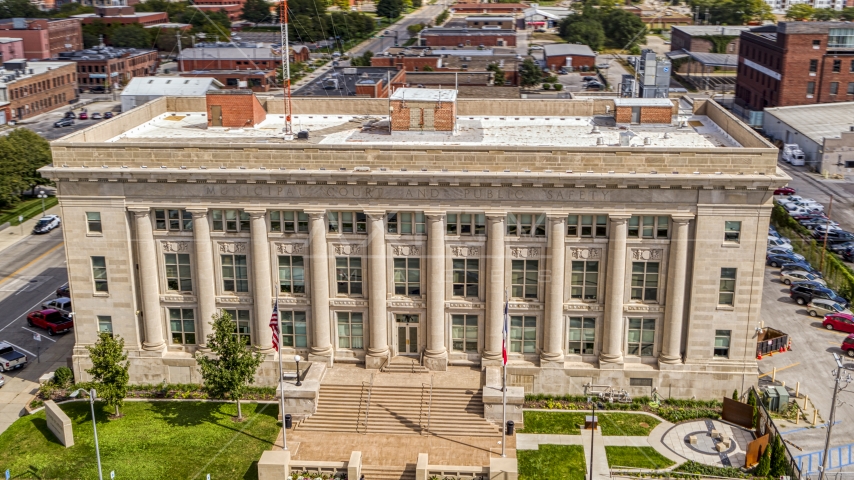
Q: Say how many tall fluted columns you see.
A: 10